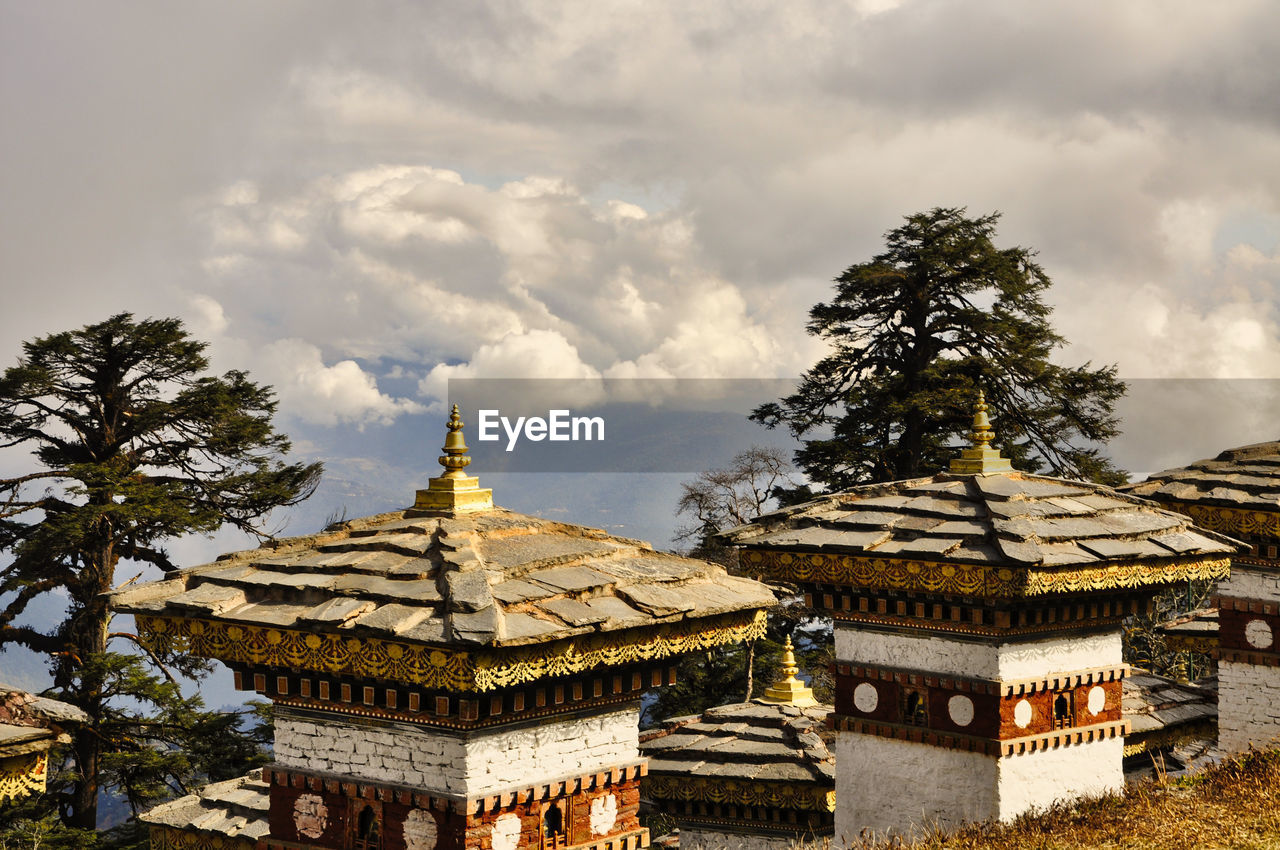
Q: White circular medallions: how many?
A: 9